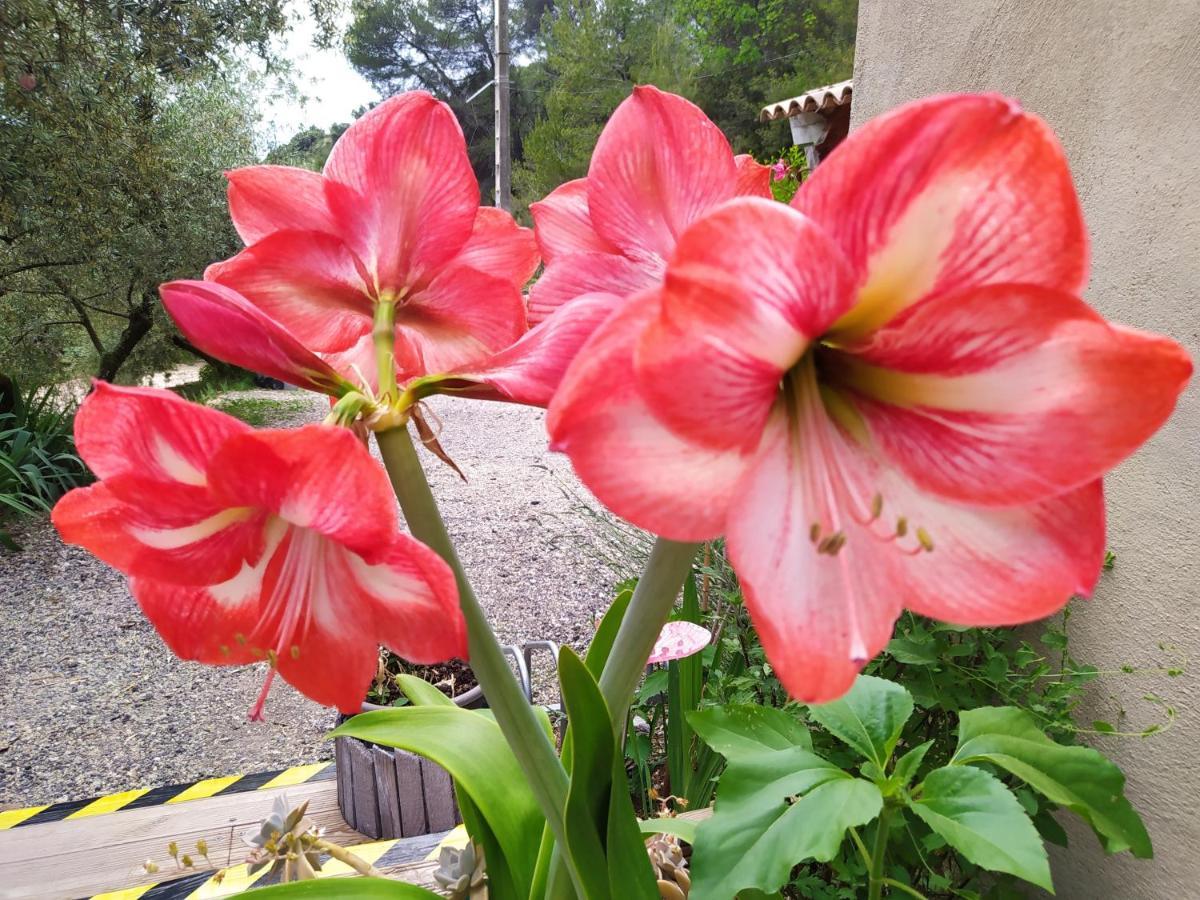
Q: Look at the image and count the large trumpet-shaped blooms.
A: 4